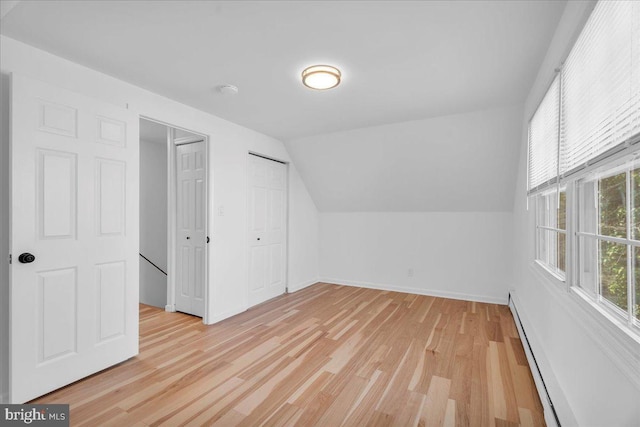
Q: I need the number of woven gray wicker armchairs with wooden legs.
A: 0